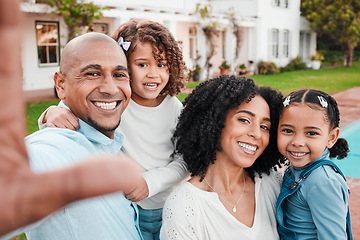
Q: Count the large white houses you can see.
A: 1